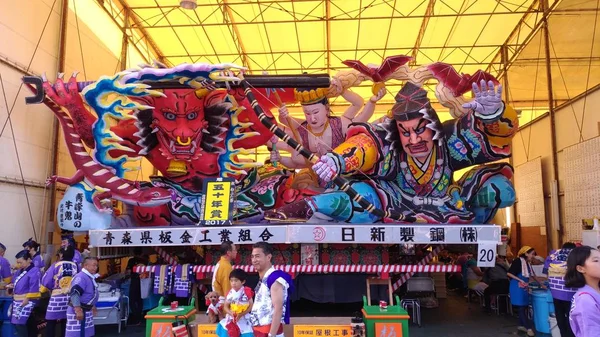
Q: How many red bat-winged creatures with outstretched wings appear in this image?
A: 2